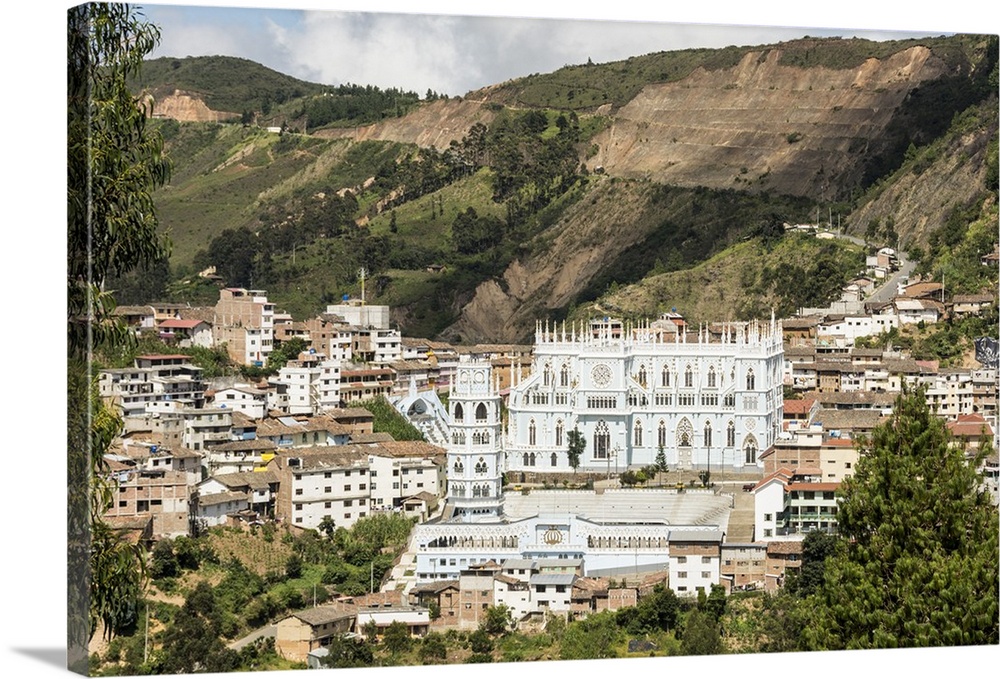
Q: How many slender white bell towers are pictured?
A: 1